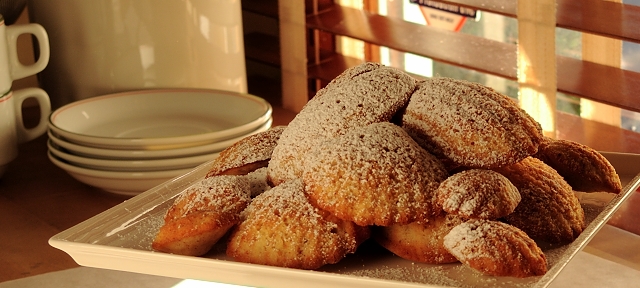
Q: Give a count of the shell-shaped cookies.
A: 11